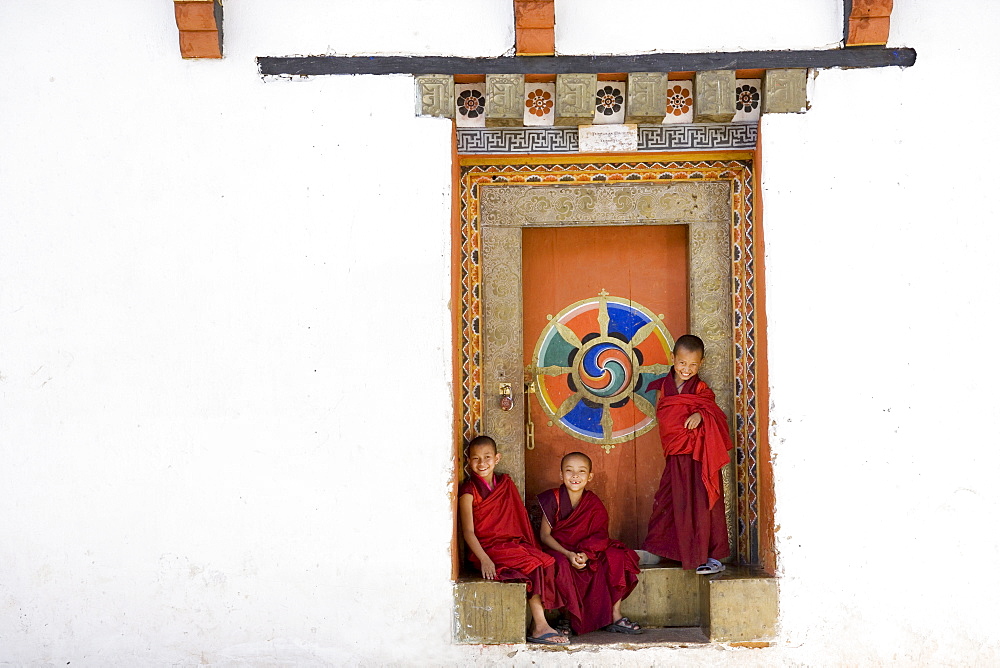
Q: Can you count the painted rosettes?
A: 5